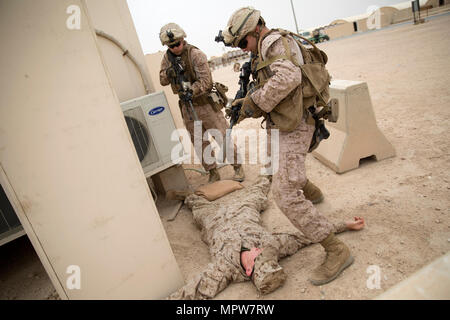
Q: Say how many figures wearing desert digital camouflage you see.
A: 3